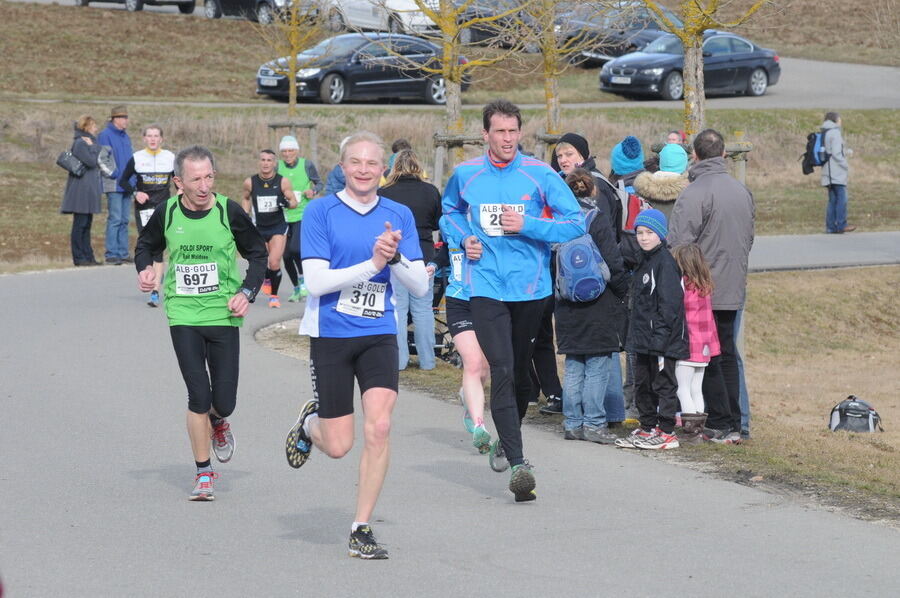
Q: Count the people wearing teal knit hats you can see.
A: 2